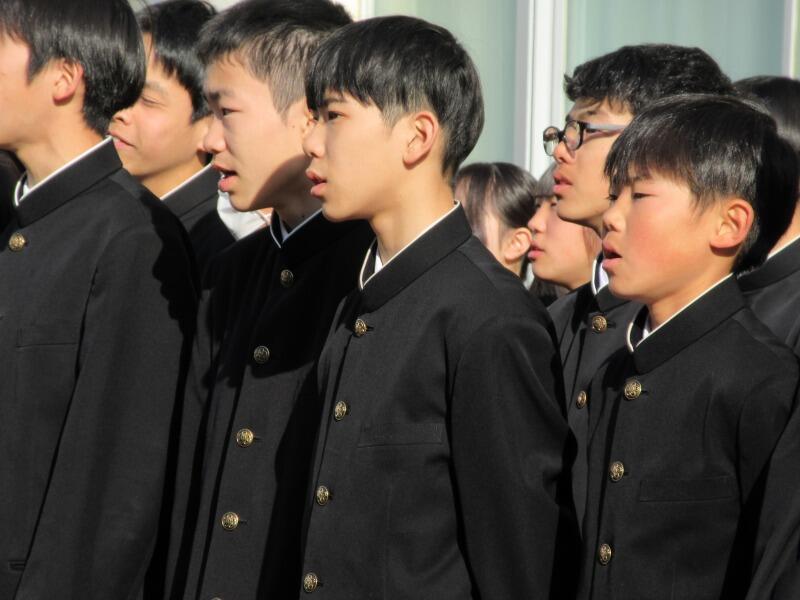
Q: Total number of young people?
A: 9